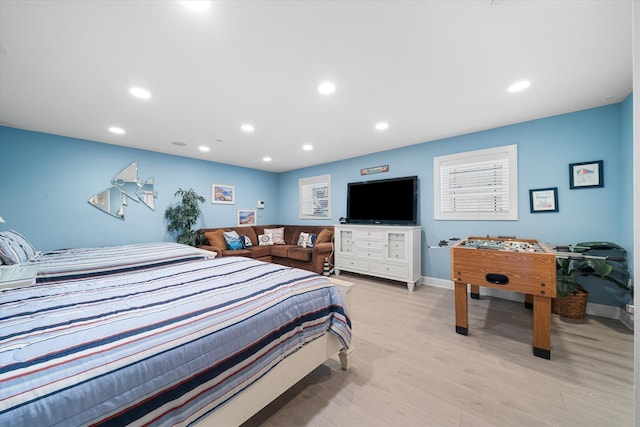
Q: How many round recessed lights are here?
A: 10